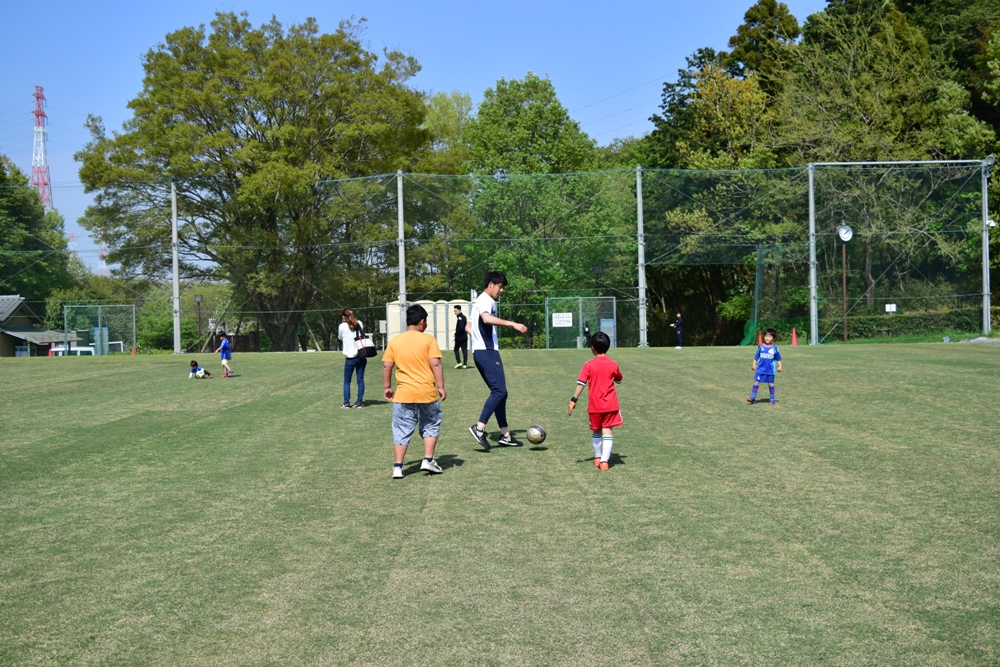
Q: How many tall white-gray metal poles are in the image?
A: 5